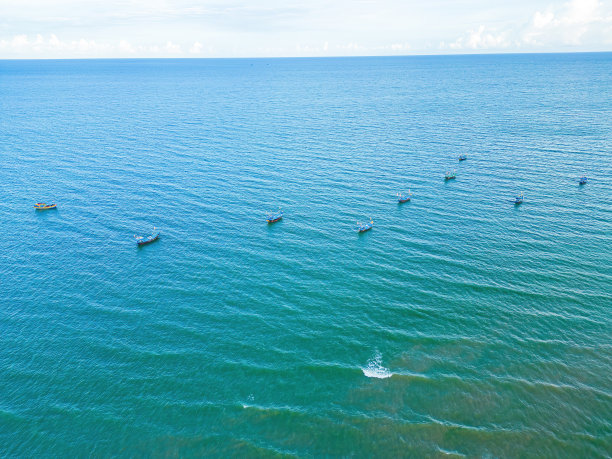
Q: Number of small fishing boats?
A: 9